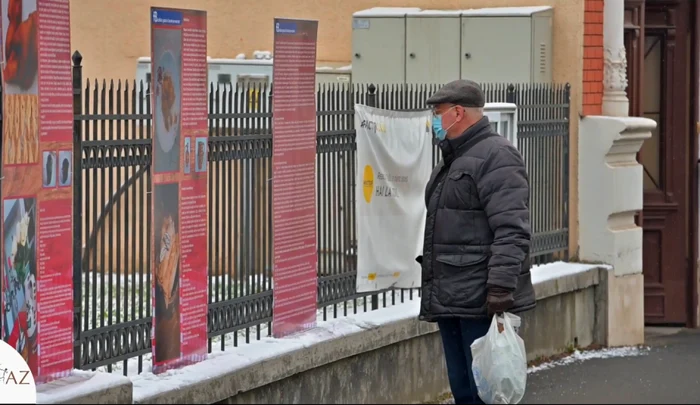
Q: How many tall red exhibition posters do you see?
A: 3